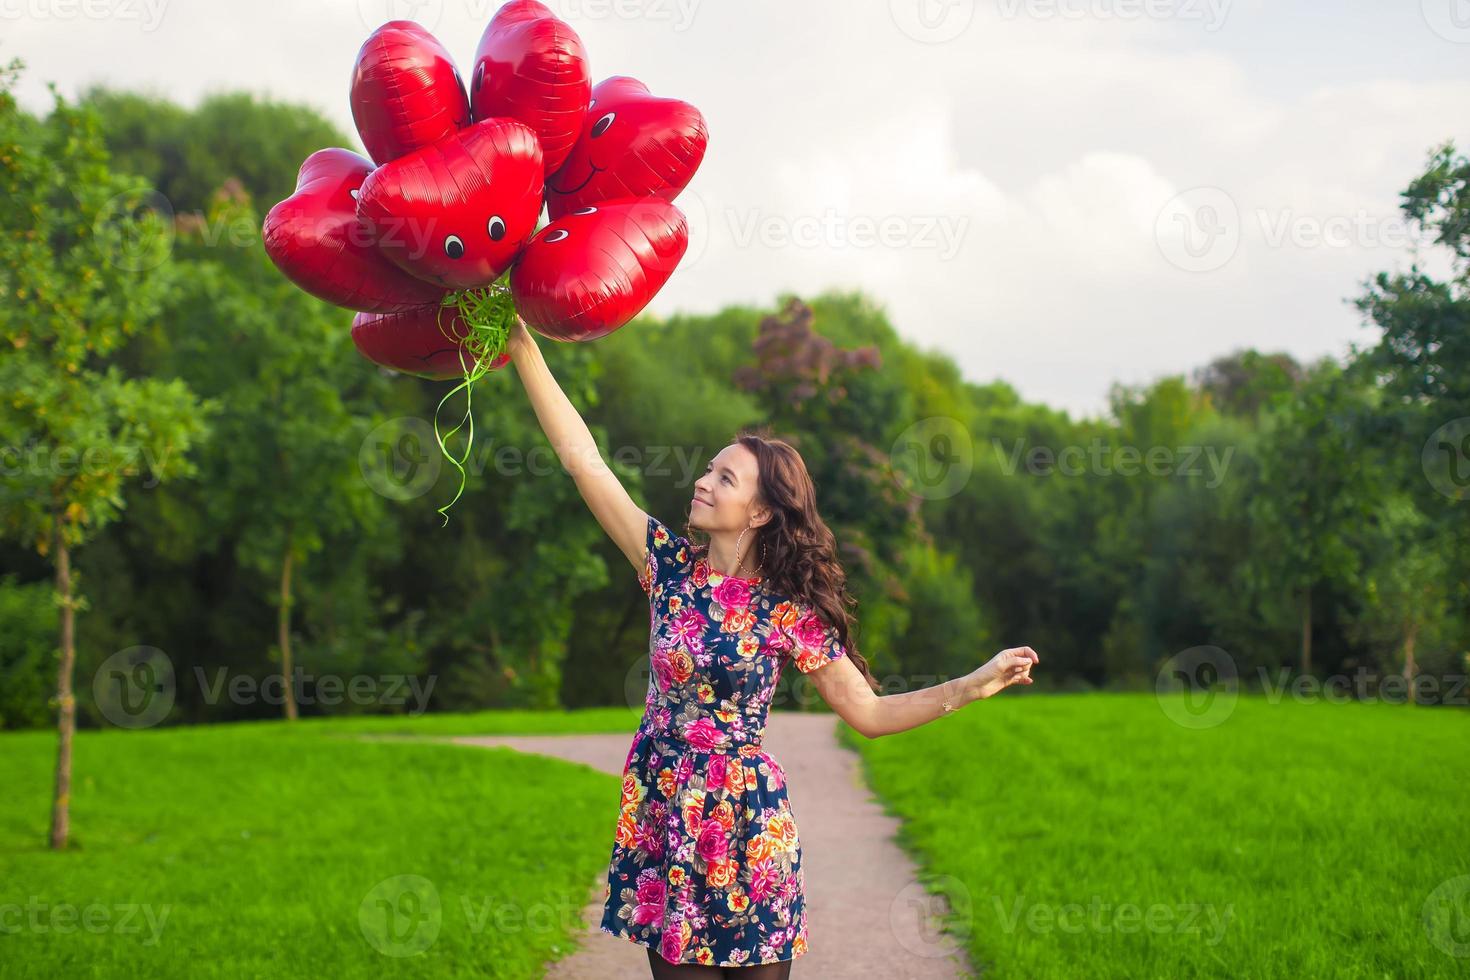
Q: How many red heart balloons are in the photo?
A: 7